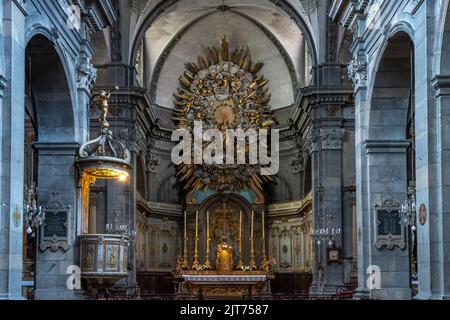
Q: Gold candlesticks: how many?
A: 6